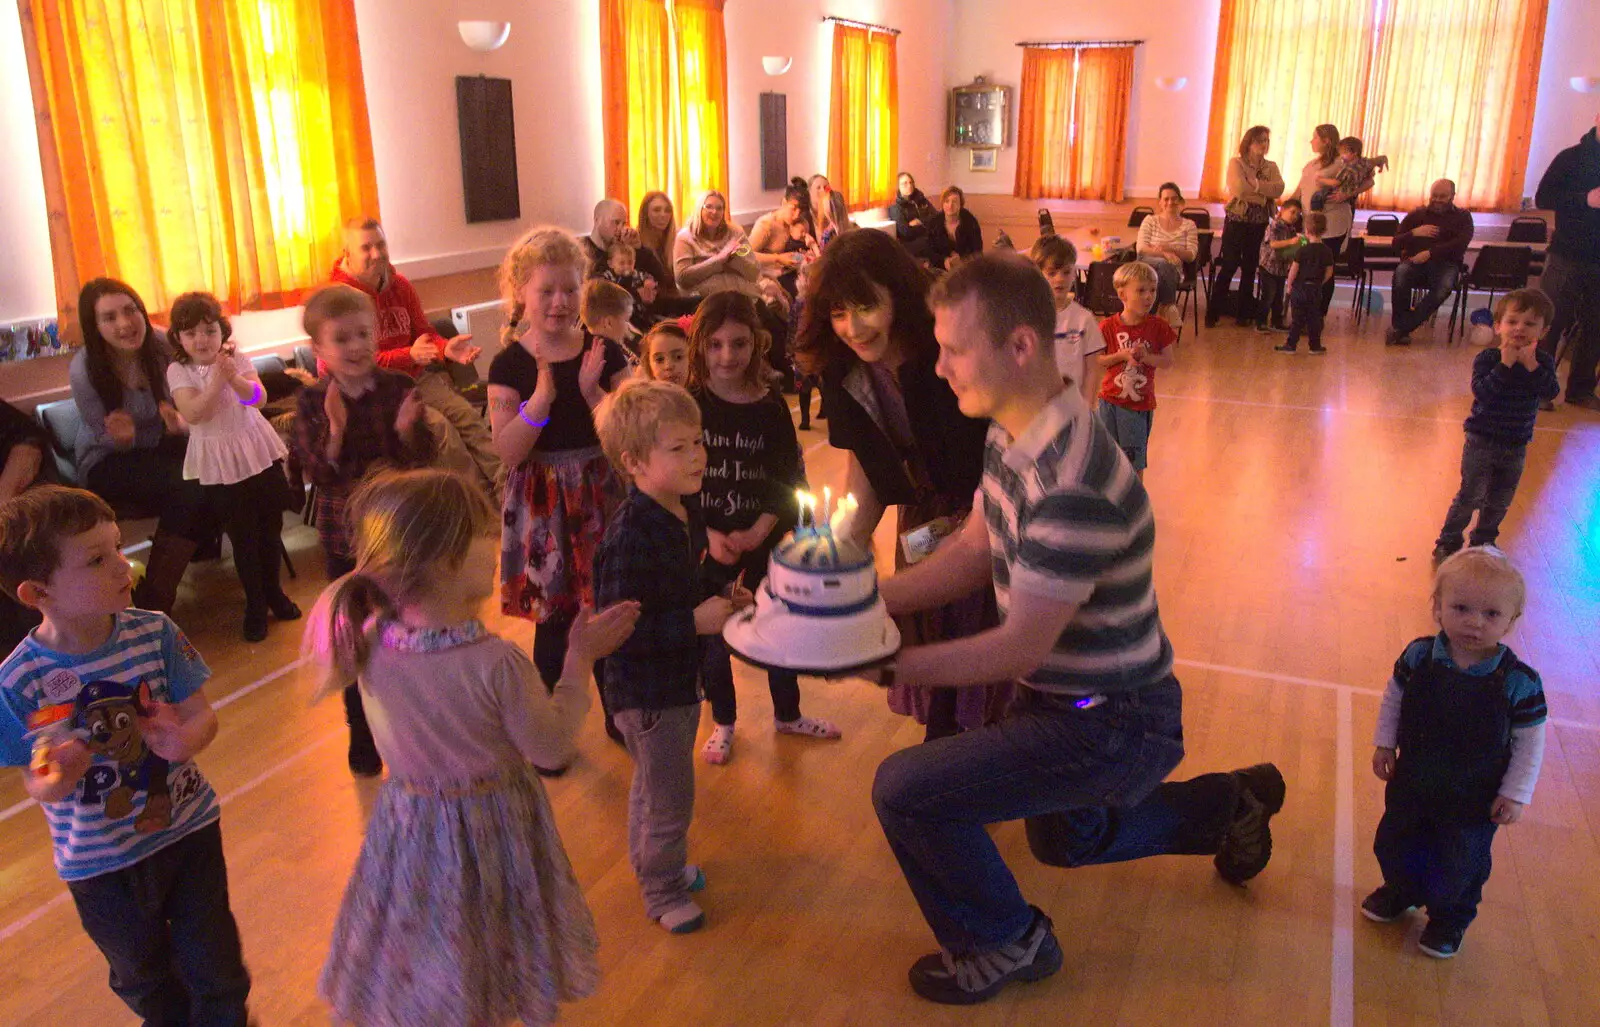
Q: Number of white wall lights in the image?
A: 4